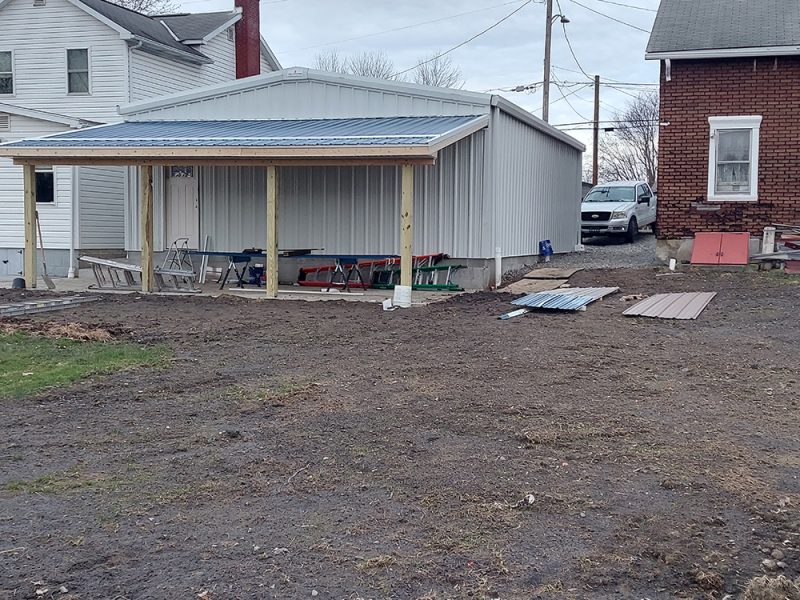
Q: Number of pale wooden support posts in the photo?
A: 4